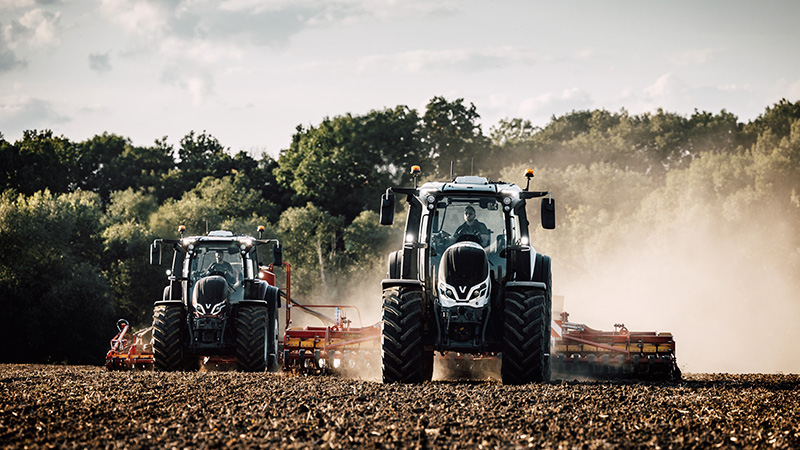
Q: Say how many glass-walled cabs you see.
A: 2